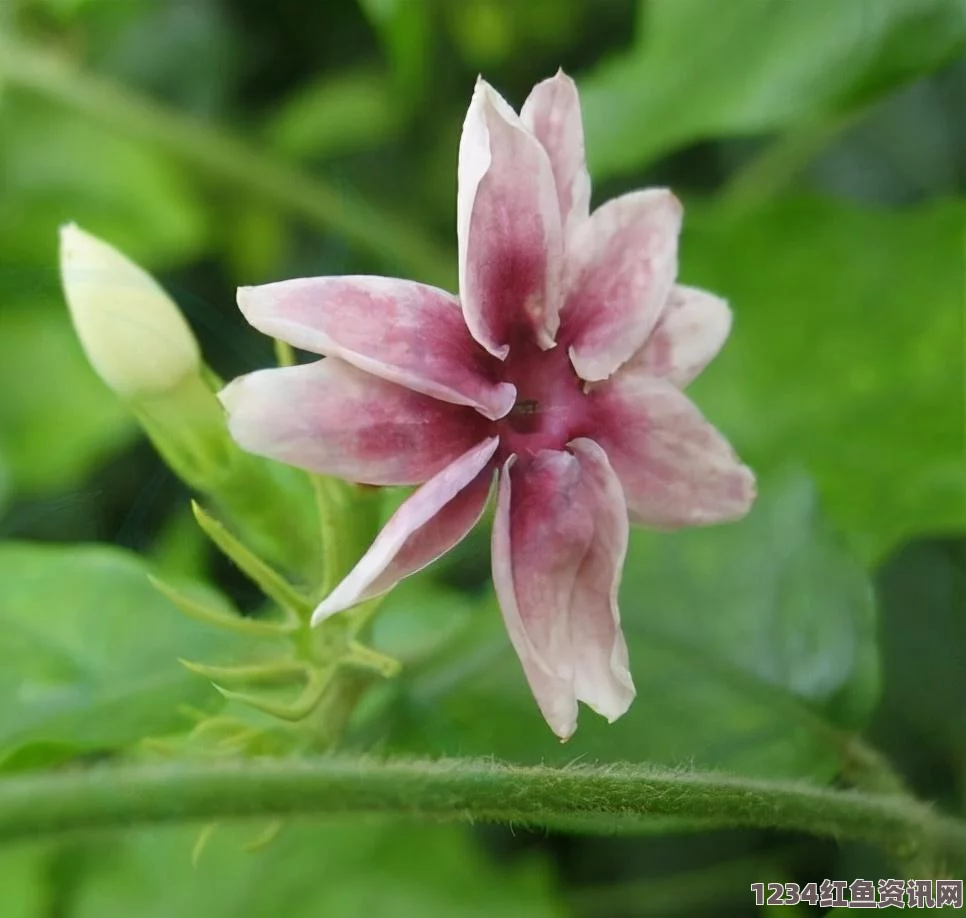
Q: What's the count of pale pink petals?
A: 9